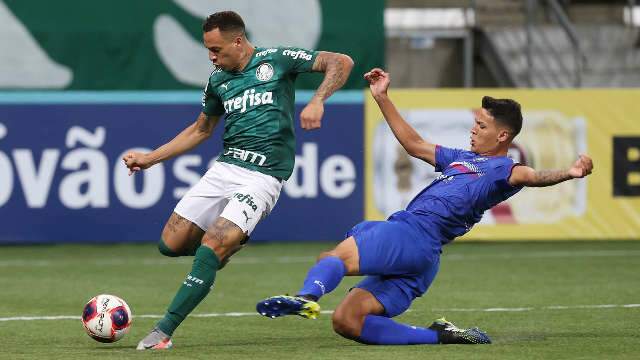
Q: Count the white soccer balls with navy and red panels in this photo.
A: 1